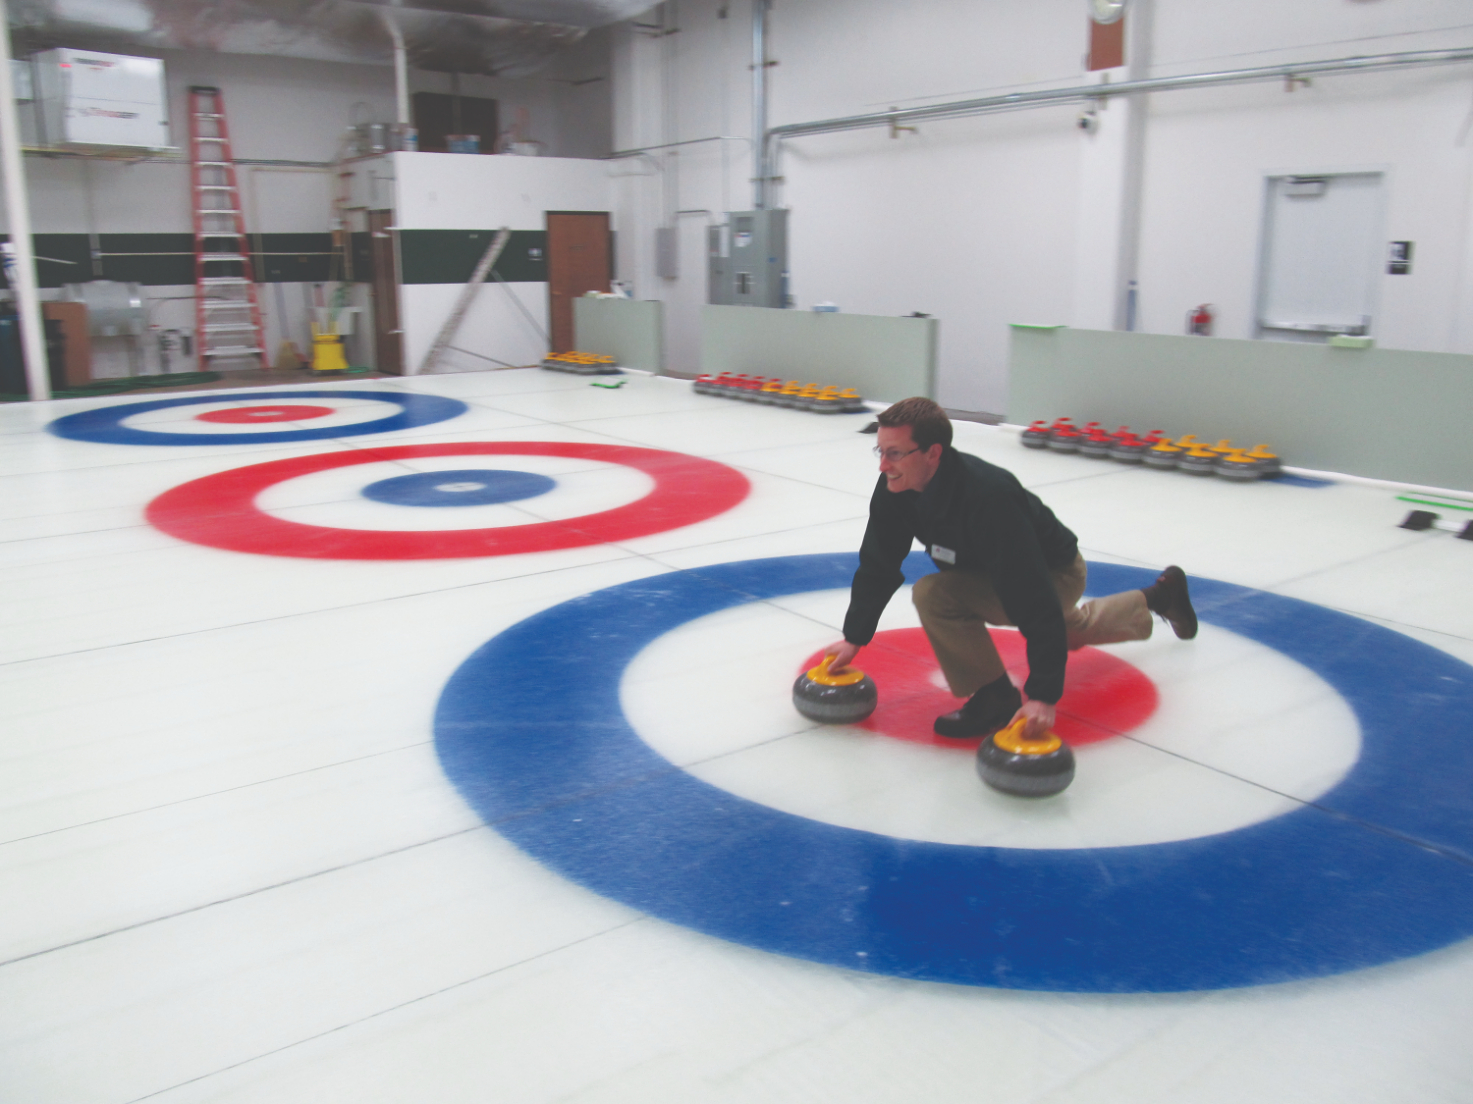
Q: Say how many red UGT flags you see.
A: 0